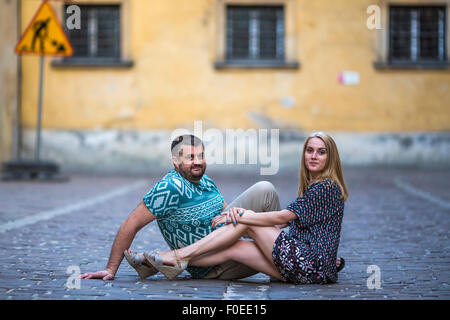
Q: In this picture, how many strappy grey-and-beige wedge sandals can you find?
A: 2